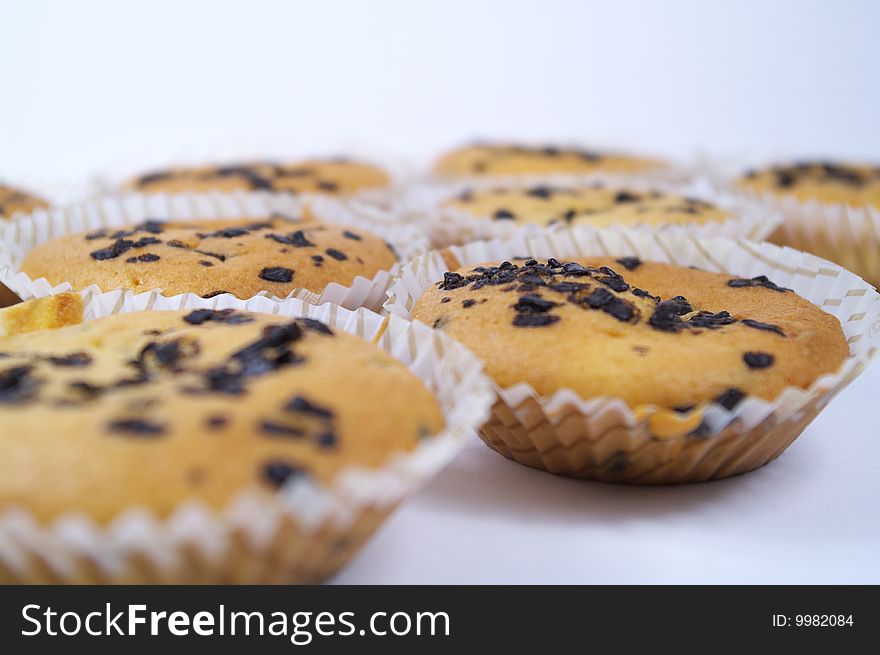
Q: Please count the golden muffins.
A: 8